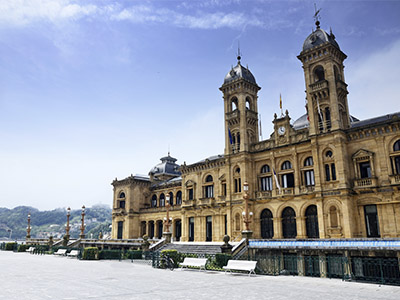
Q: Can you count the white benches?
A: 5